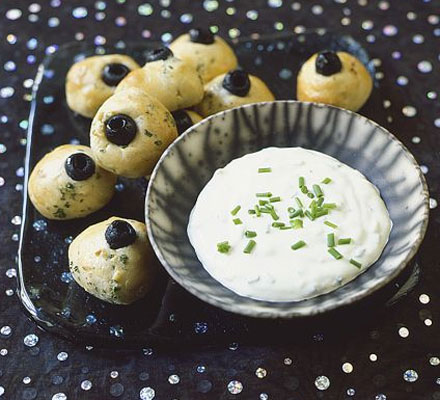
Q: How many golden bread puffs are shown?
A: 9